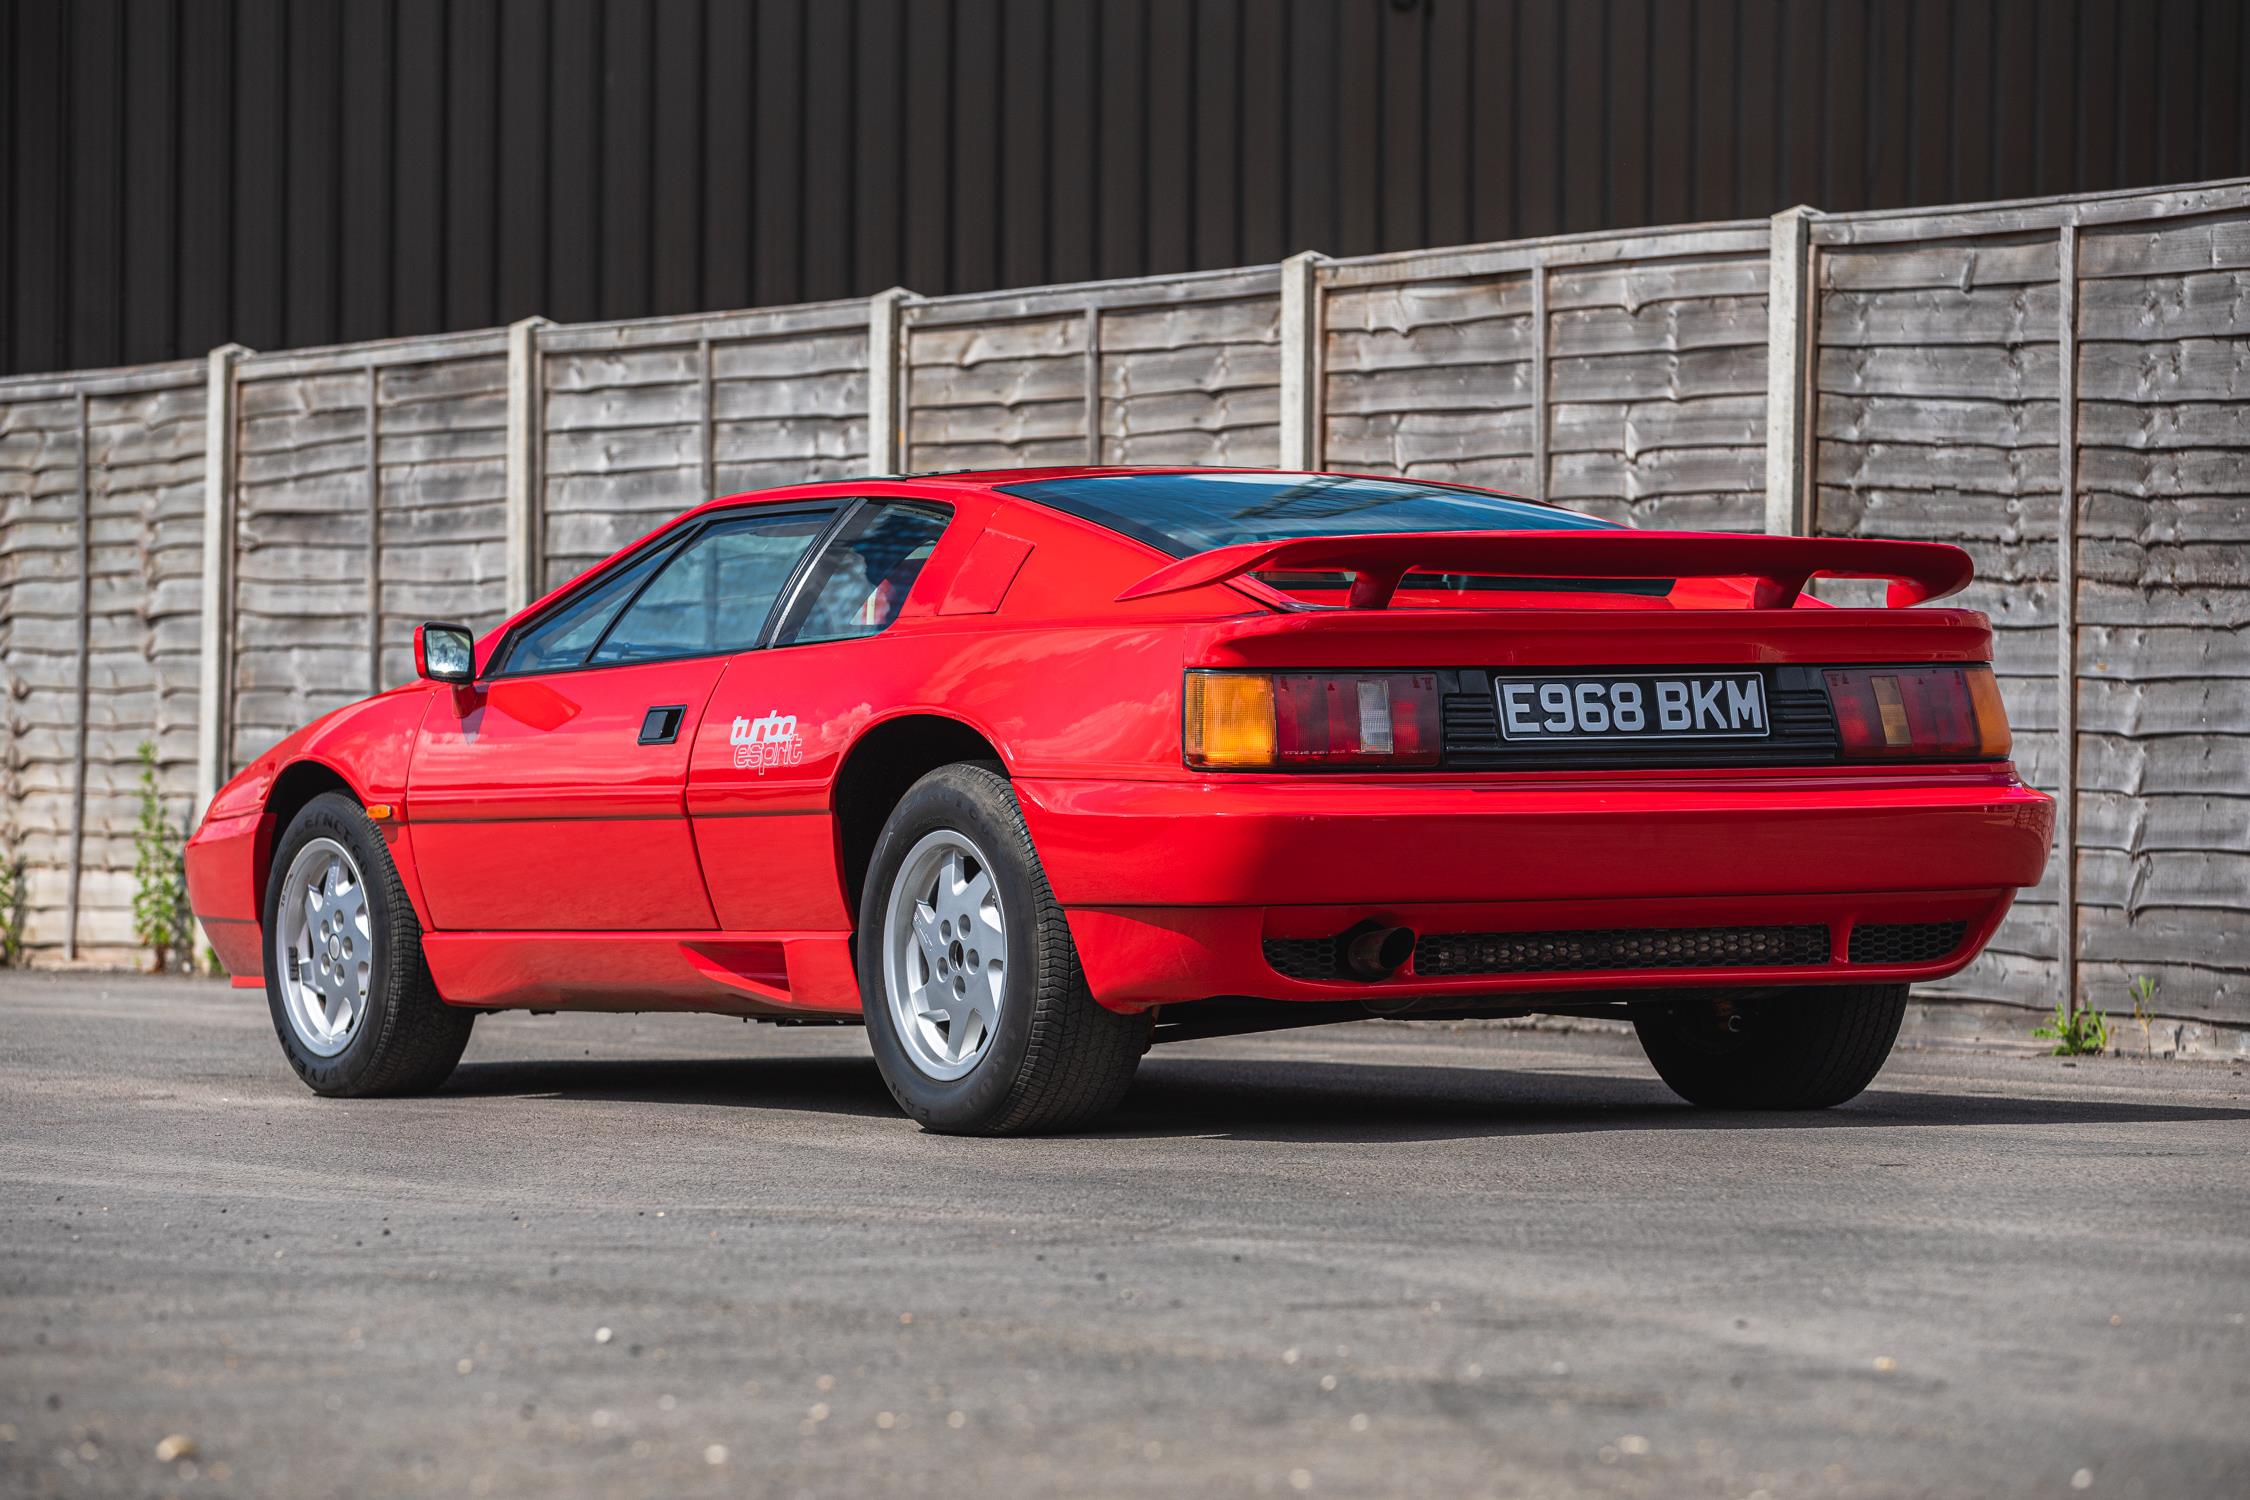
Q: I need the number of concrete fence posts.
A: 5